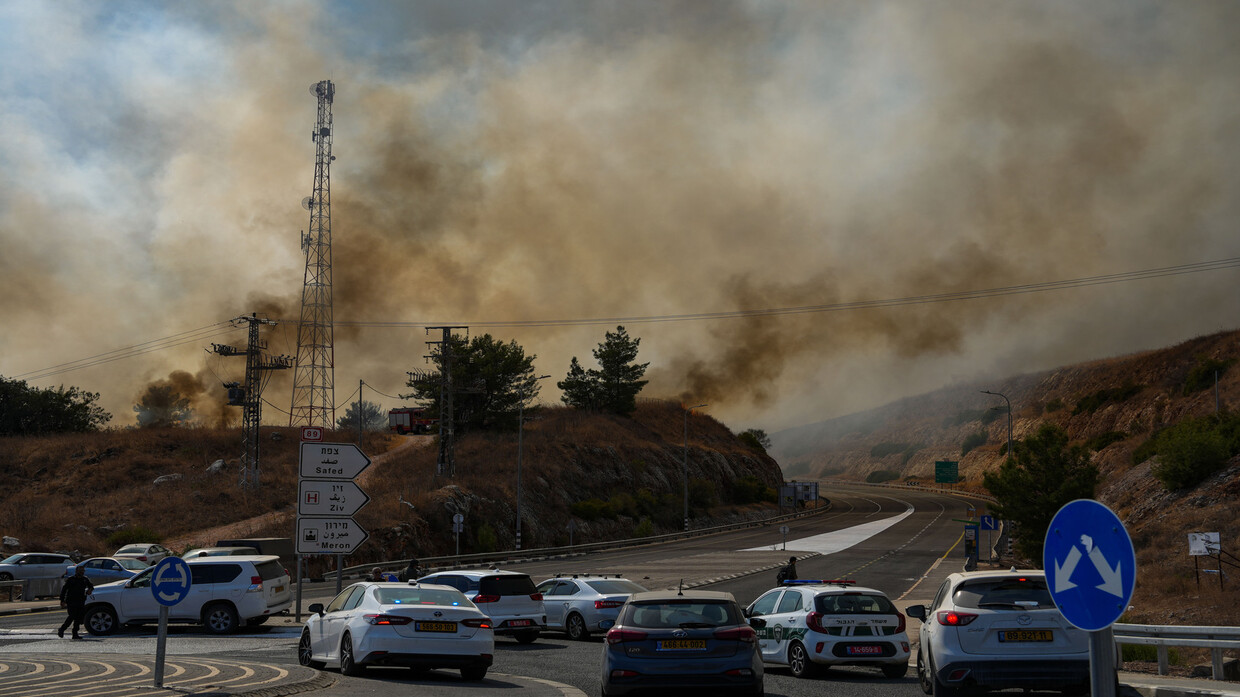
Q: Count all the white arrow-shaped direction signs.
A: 3